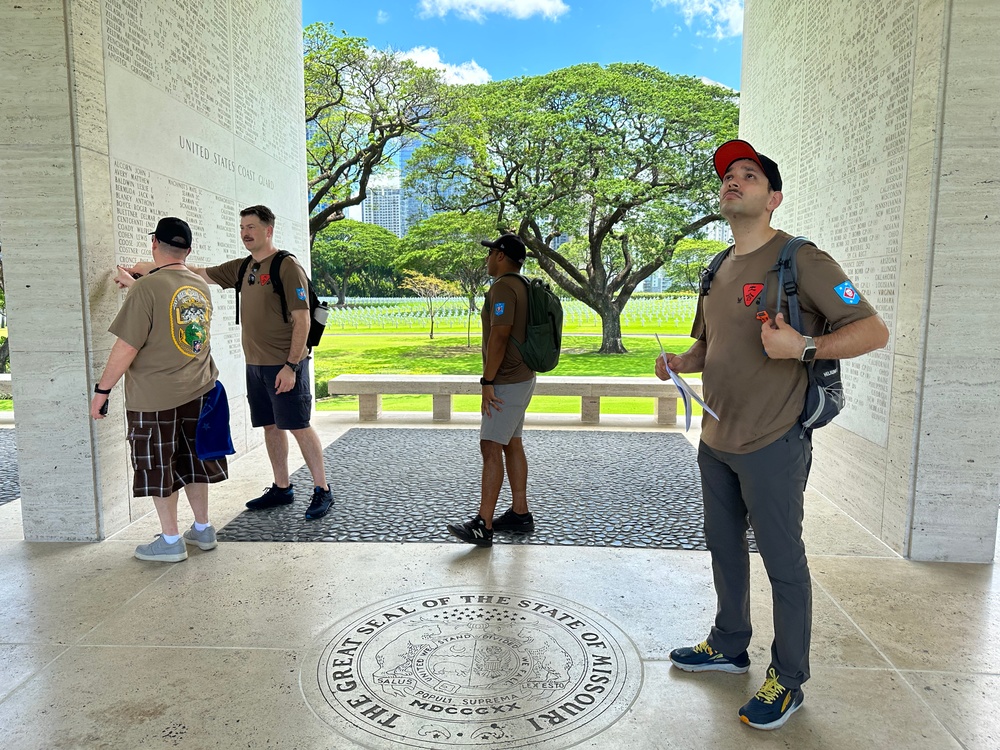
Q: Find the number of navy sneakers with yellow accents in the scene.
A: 2